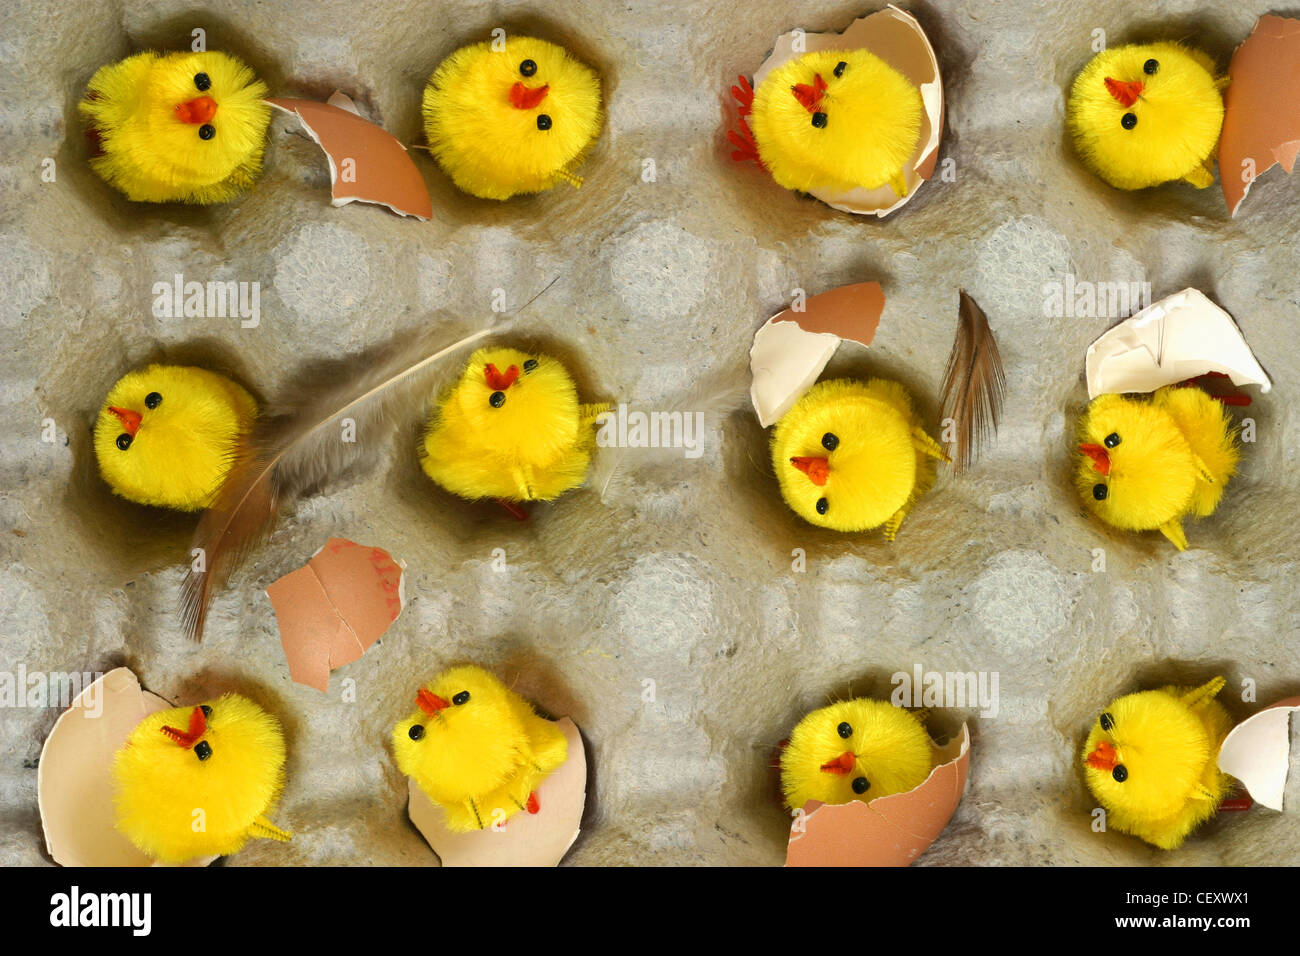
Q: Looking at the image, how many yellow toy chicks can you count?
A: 12